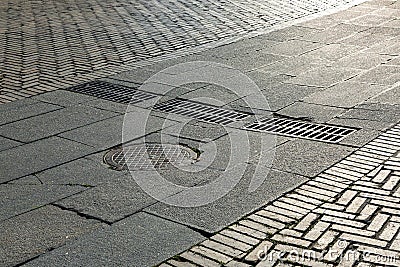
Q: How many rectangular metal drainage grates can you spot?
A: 3